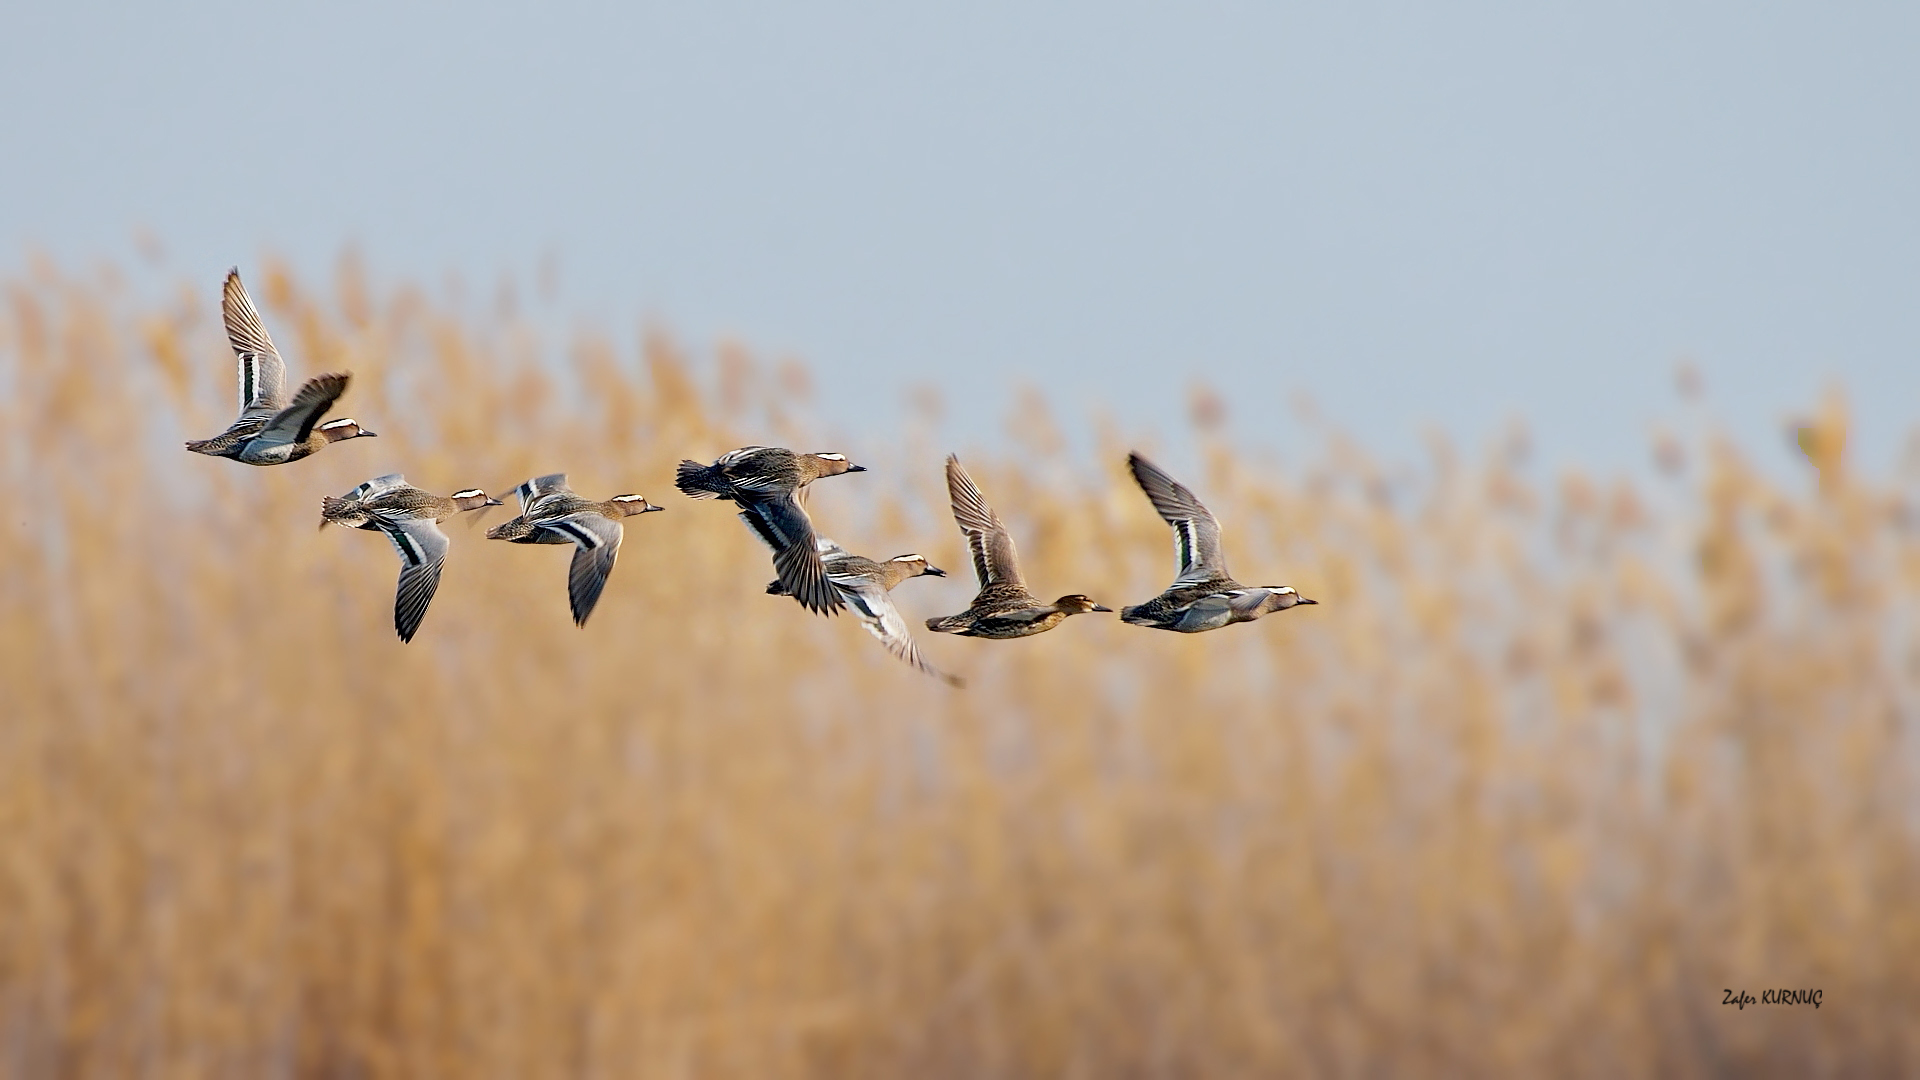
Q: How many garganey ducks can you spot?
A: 7